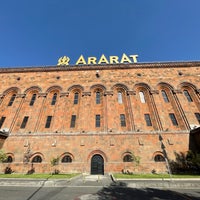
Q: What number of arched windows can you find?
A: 14